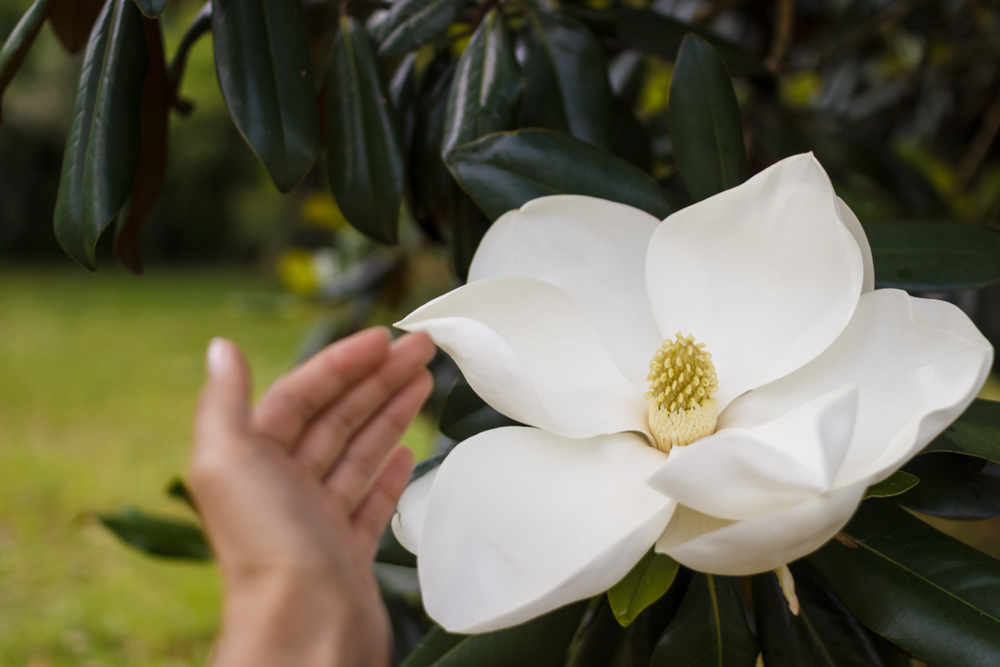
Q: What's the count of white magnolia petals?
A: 9